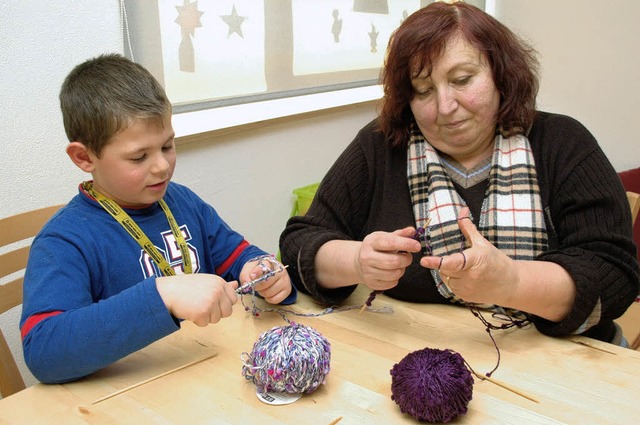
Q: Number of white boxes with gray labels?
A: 0